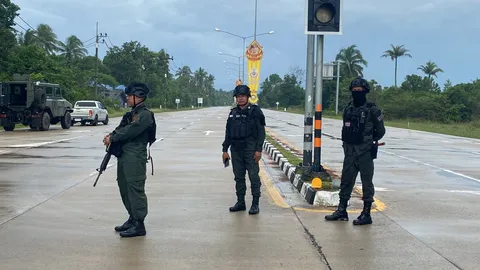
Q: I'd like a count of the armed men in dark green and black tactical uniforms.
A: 3